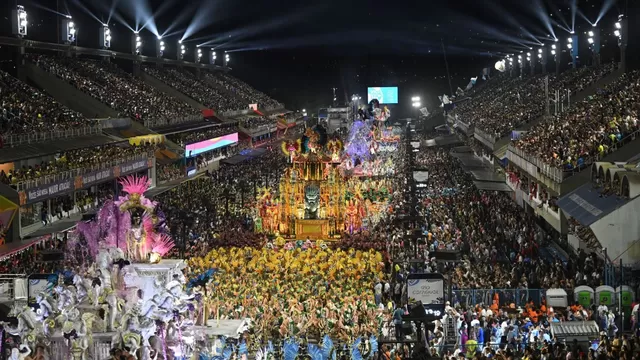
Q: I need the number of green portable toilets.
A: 3